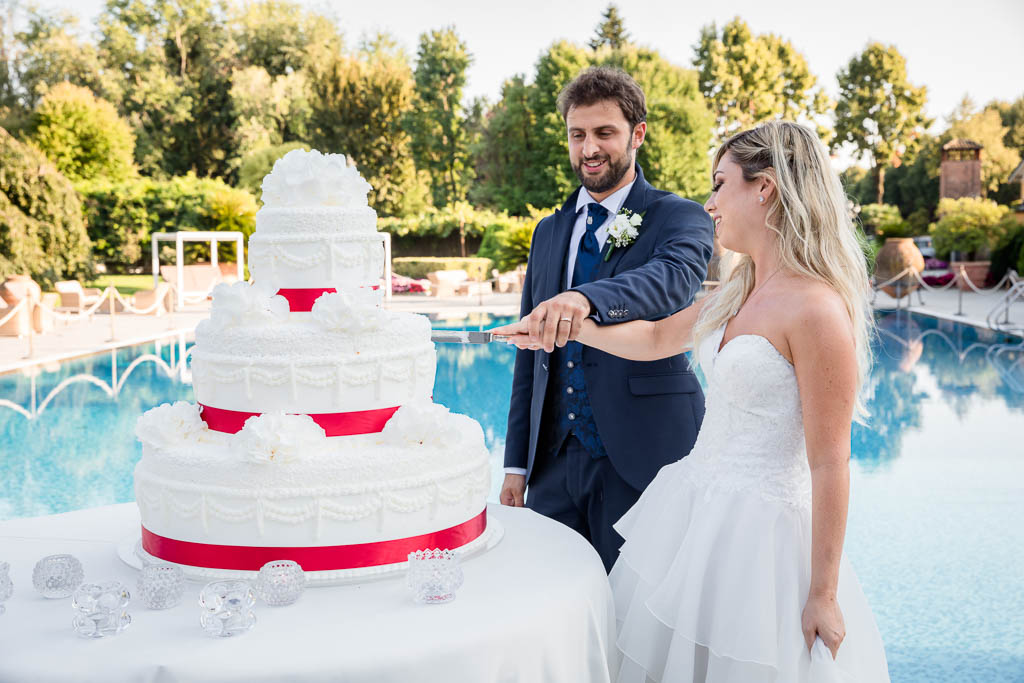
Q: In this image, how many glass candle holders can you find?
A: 7